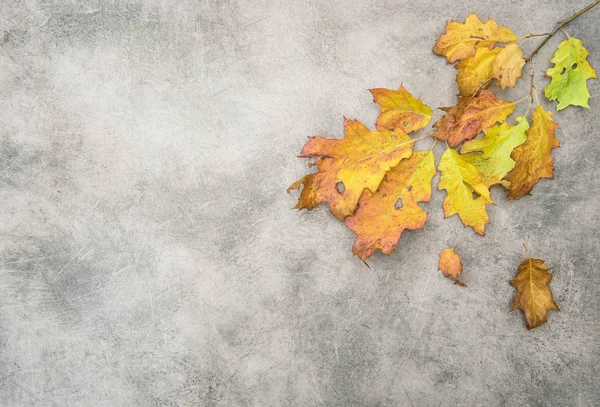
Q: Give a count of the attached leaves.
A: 11